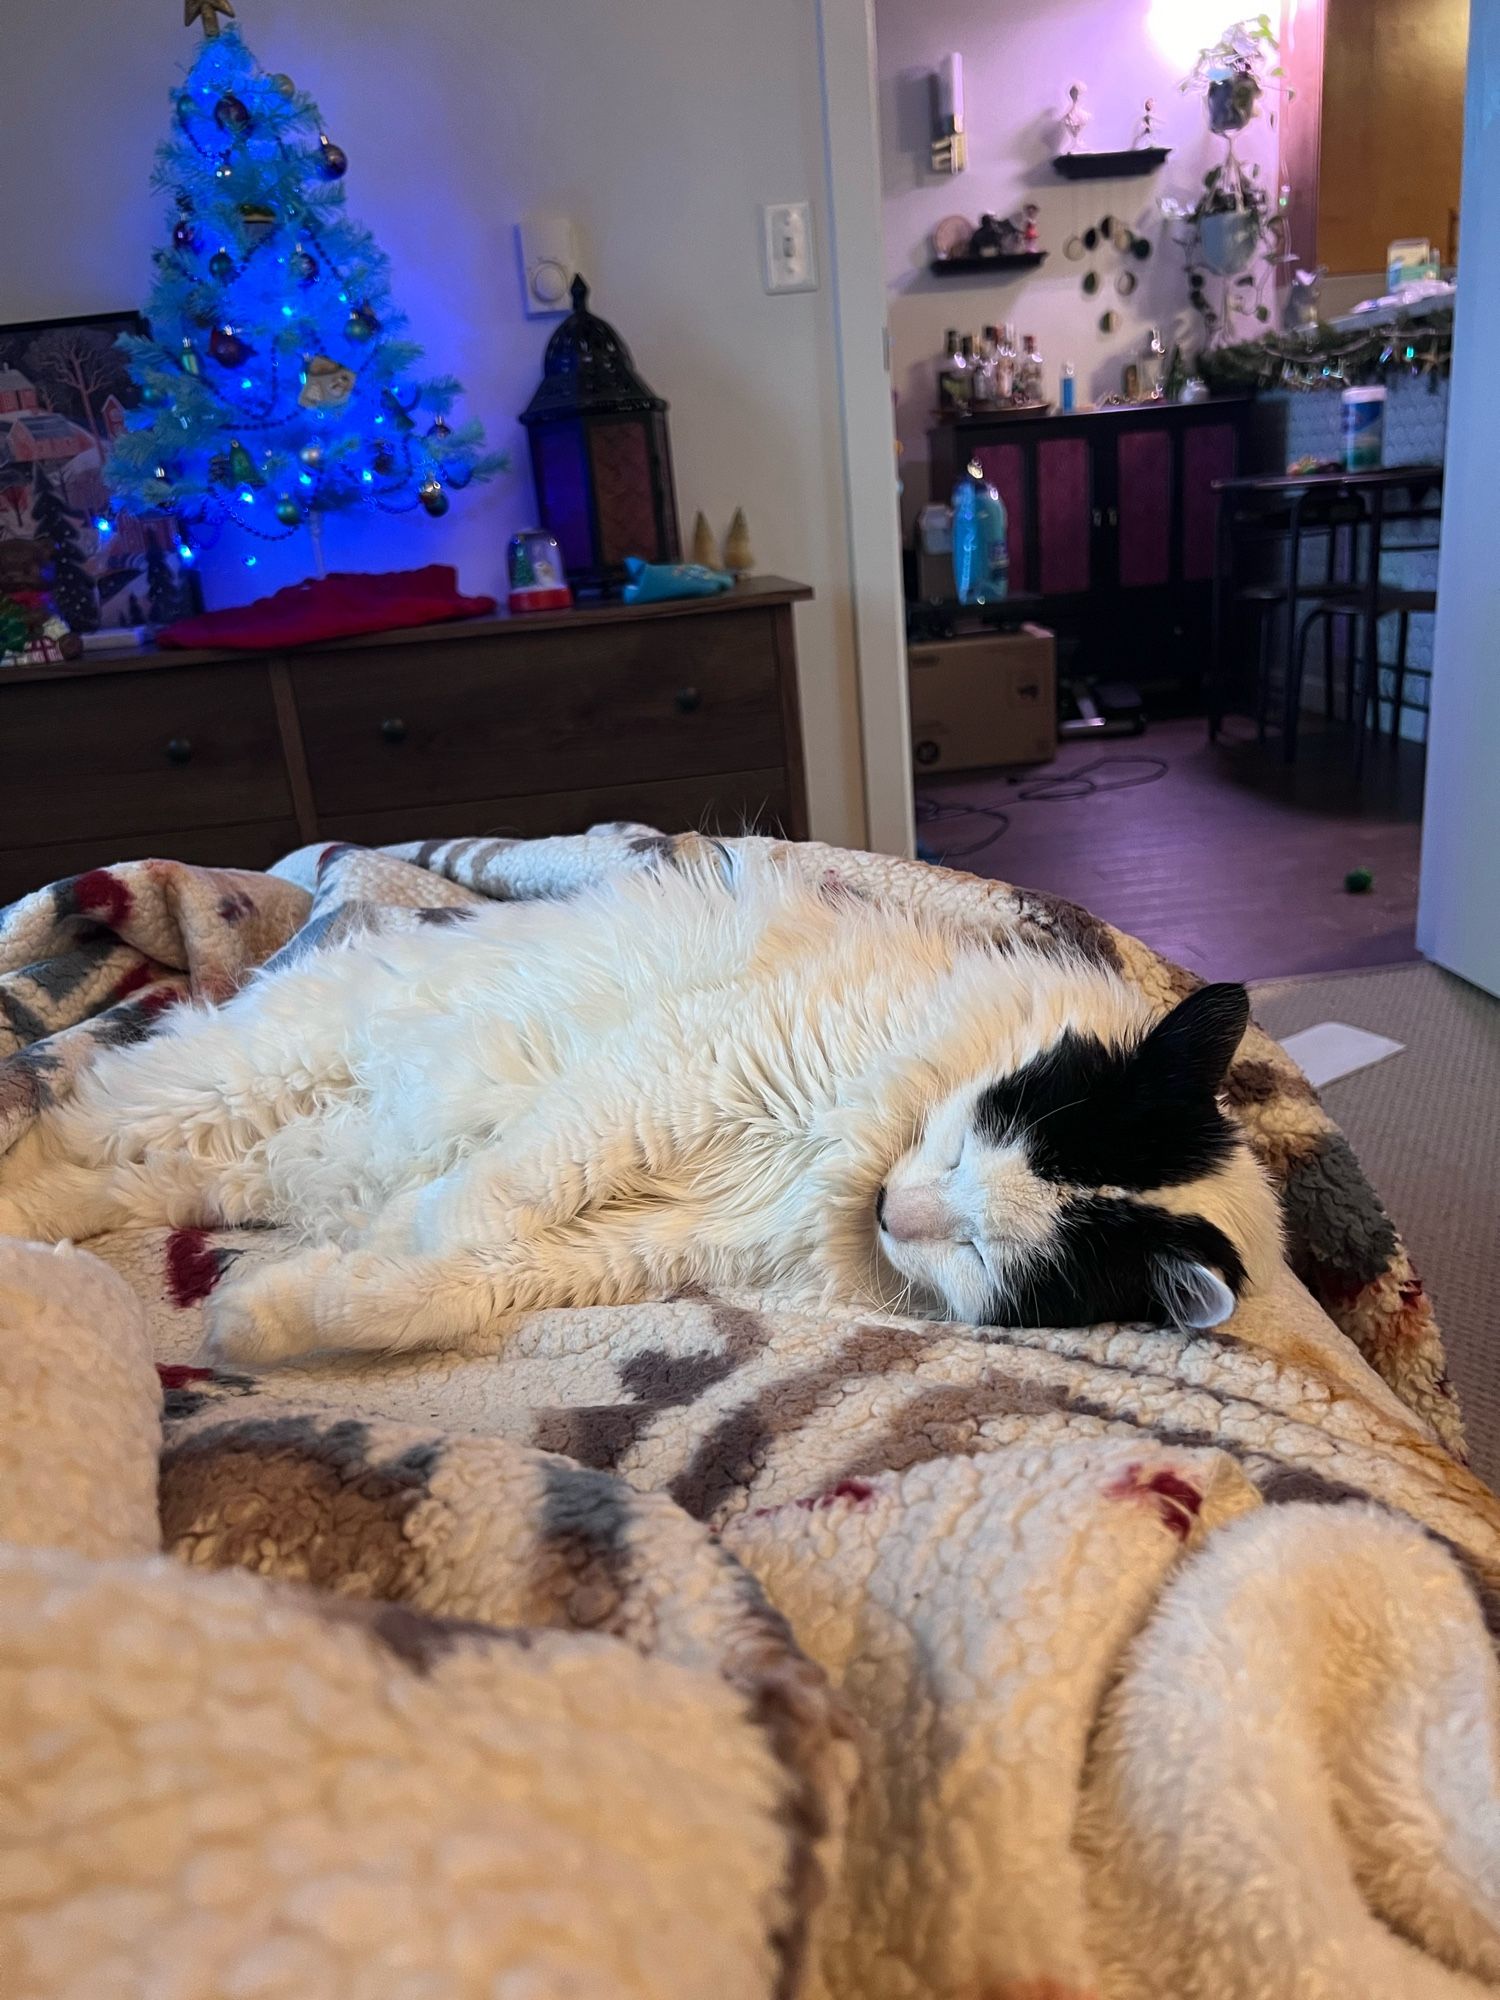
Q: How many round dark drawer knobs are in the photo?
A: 3